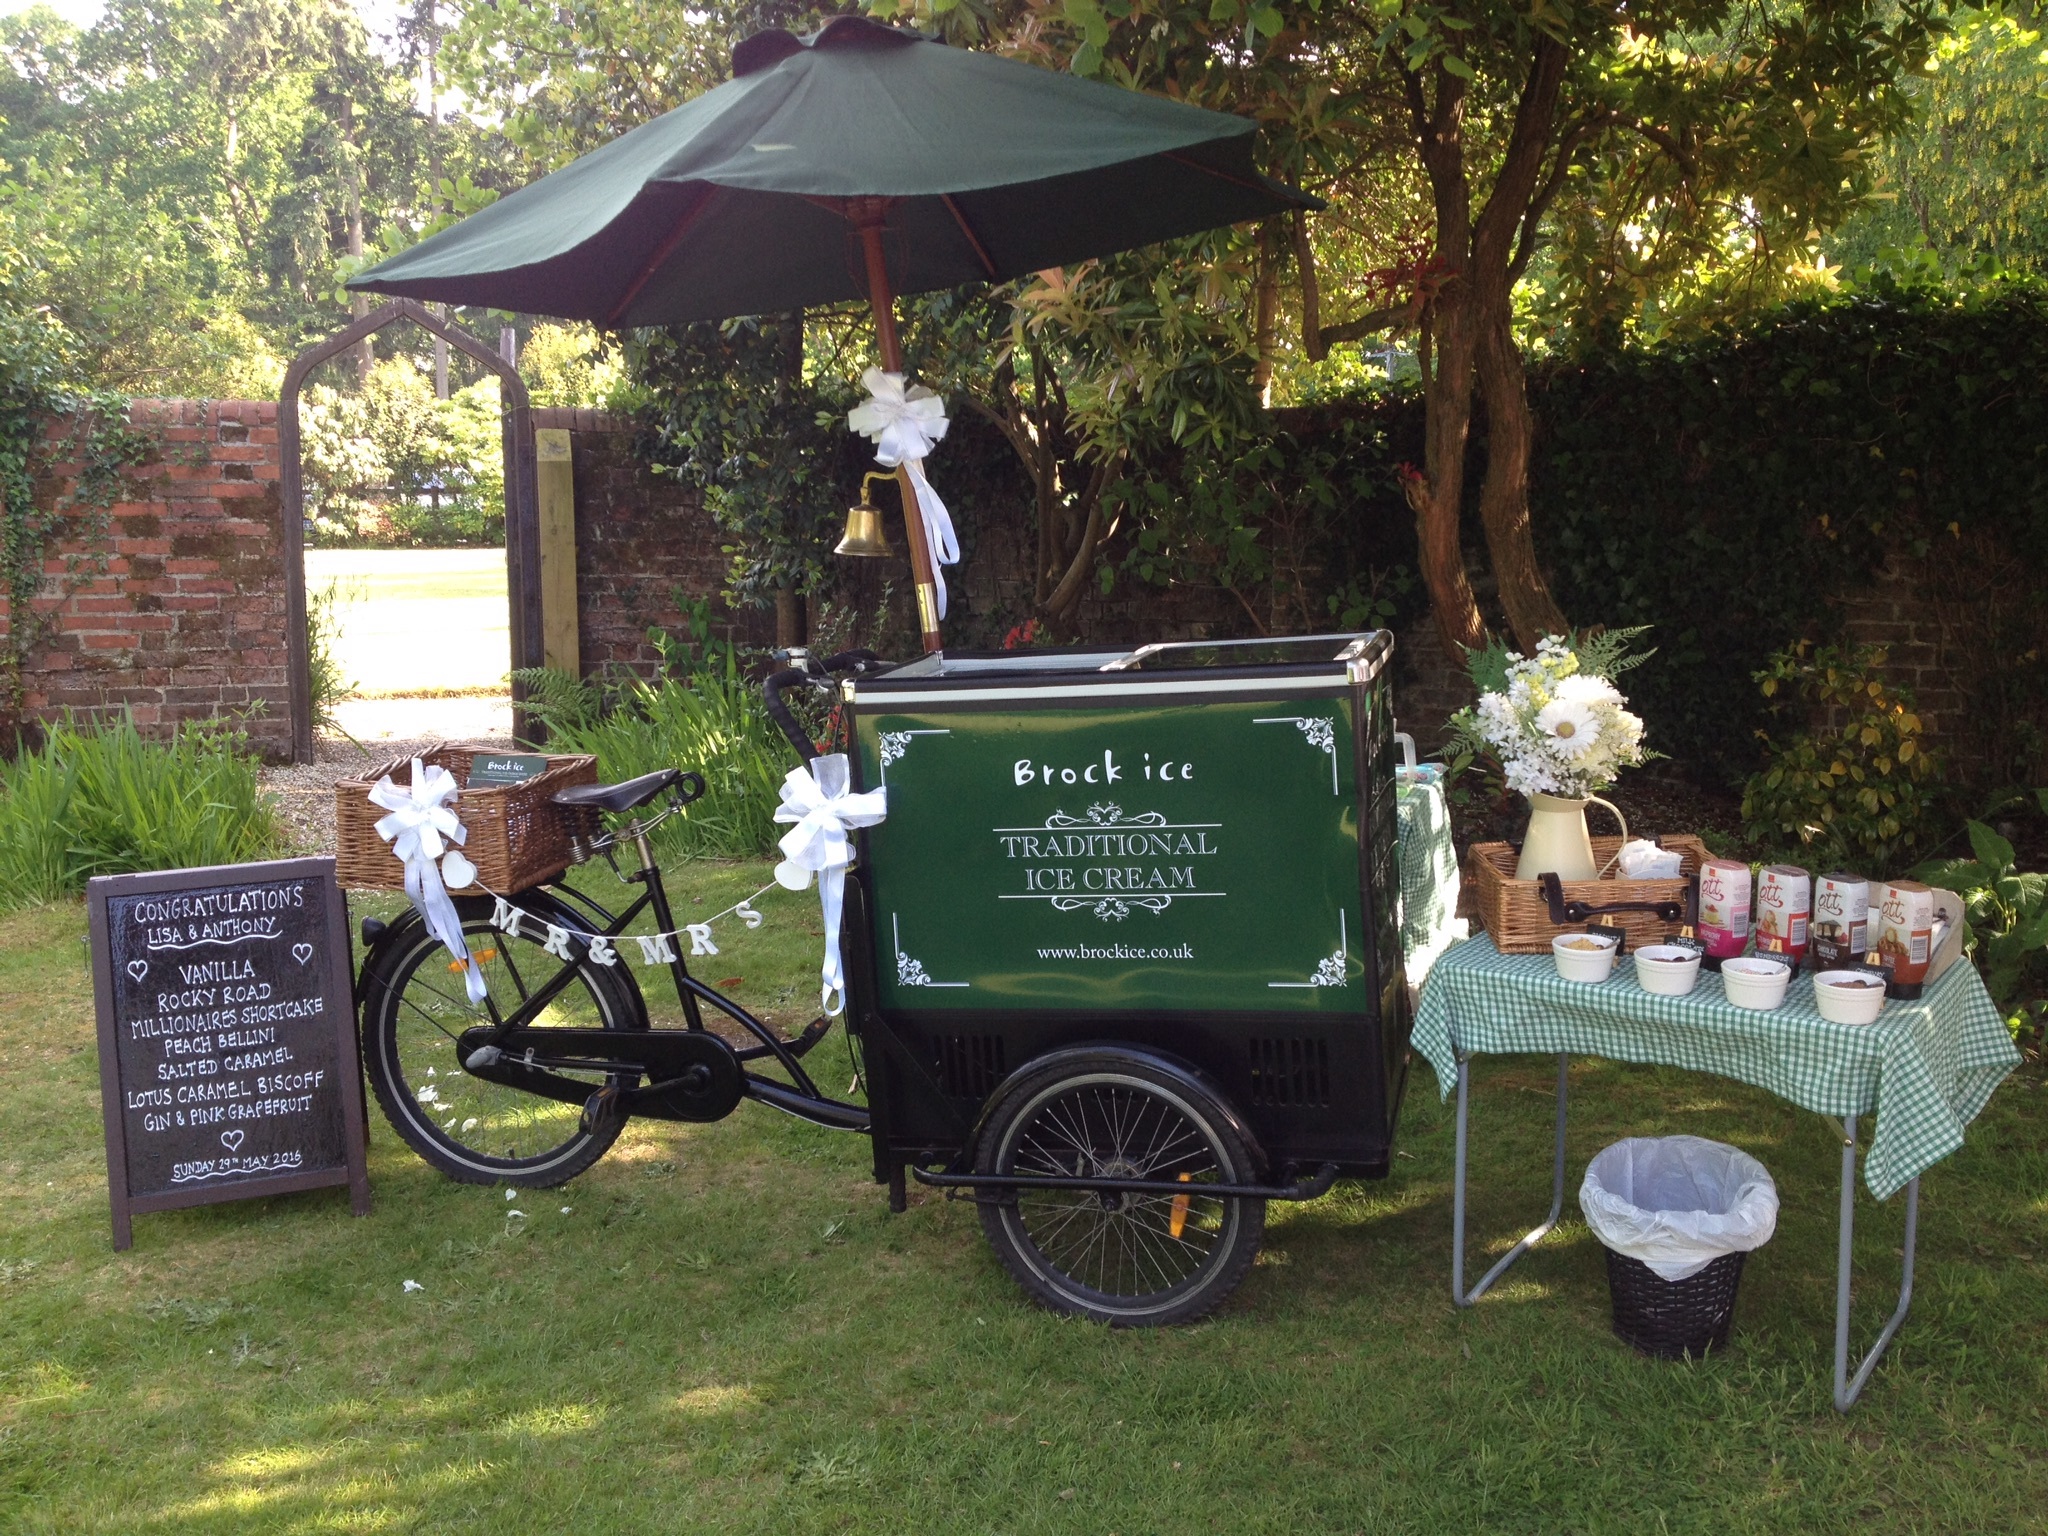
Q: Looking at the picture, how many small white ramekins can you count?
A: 4